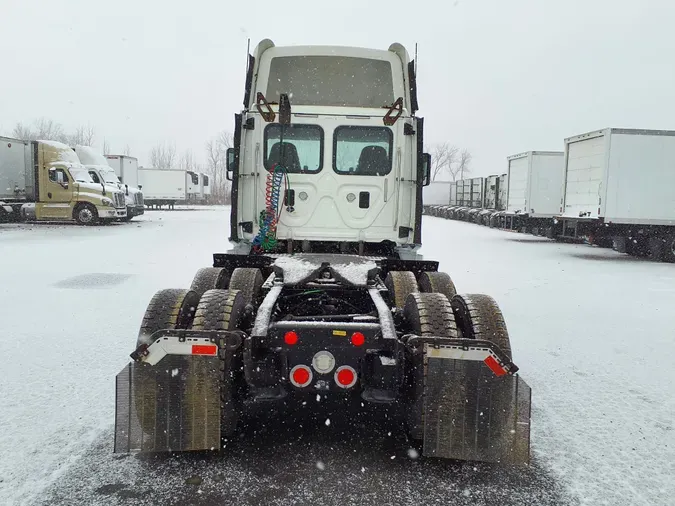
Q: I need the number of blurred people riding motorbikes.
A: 0